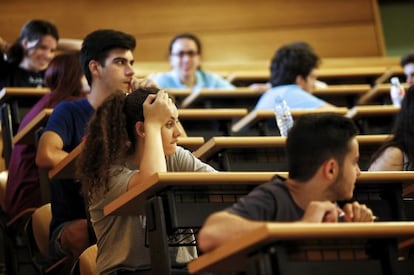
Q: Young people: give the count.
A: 9